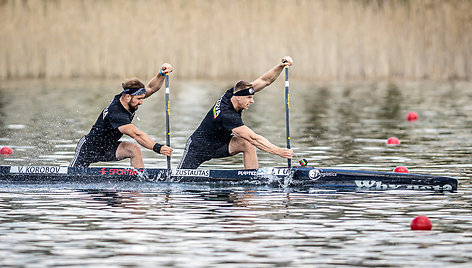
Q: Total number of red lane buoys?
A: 5